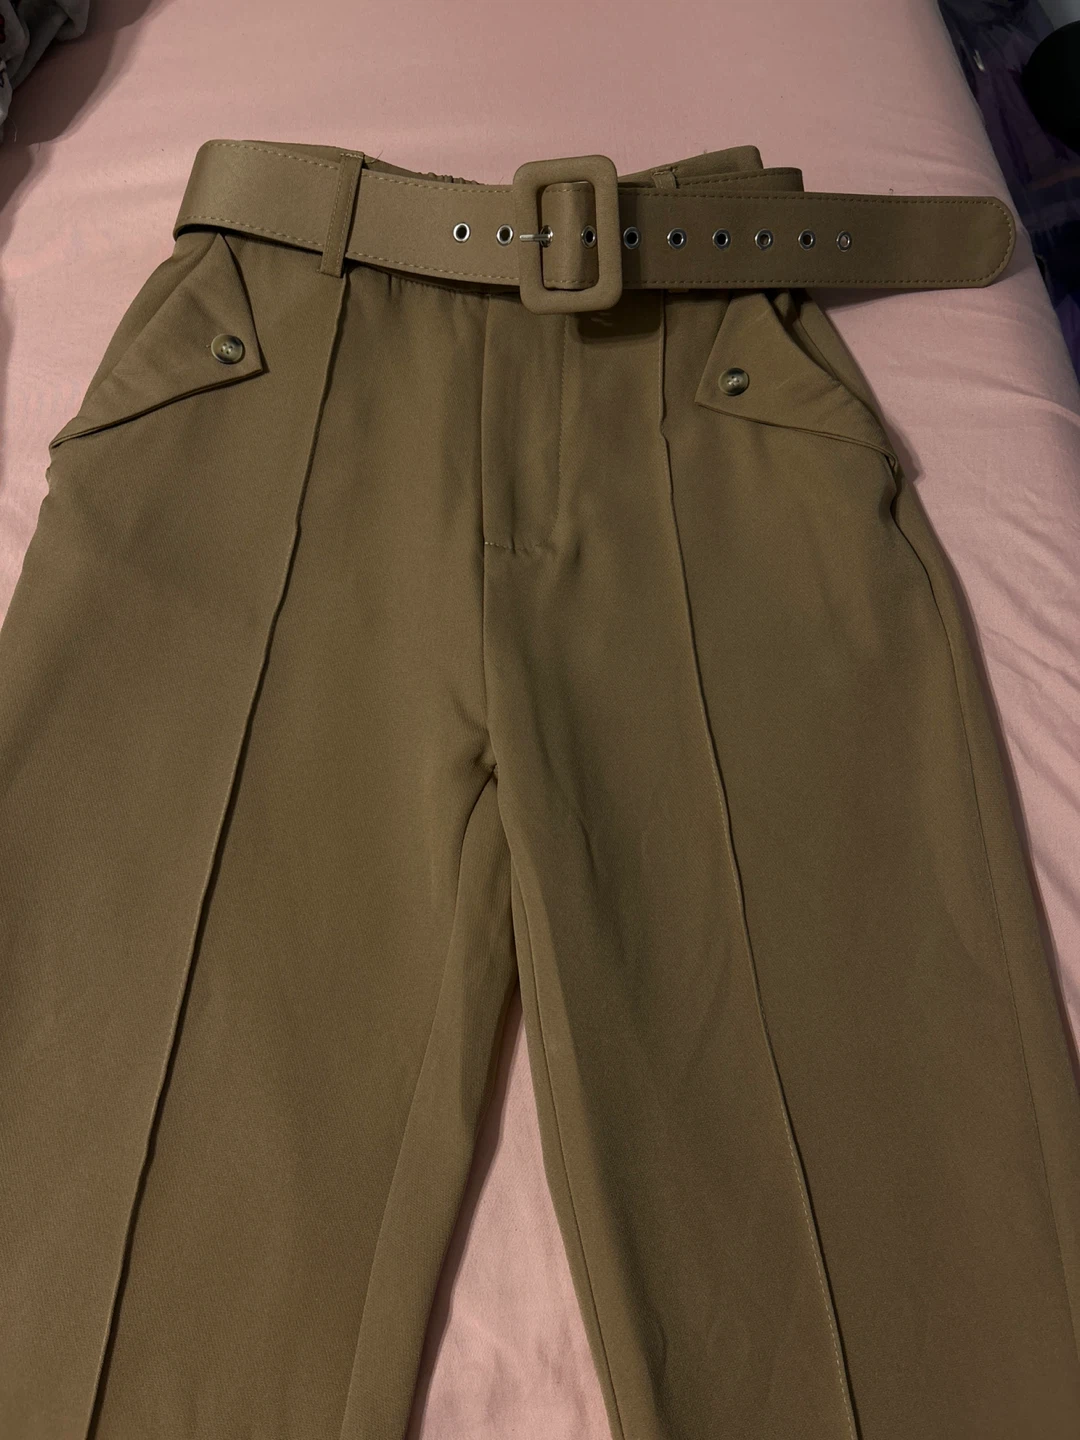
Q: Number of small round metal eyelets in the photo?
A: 10